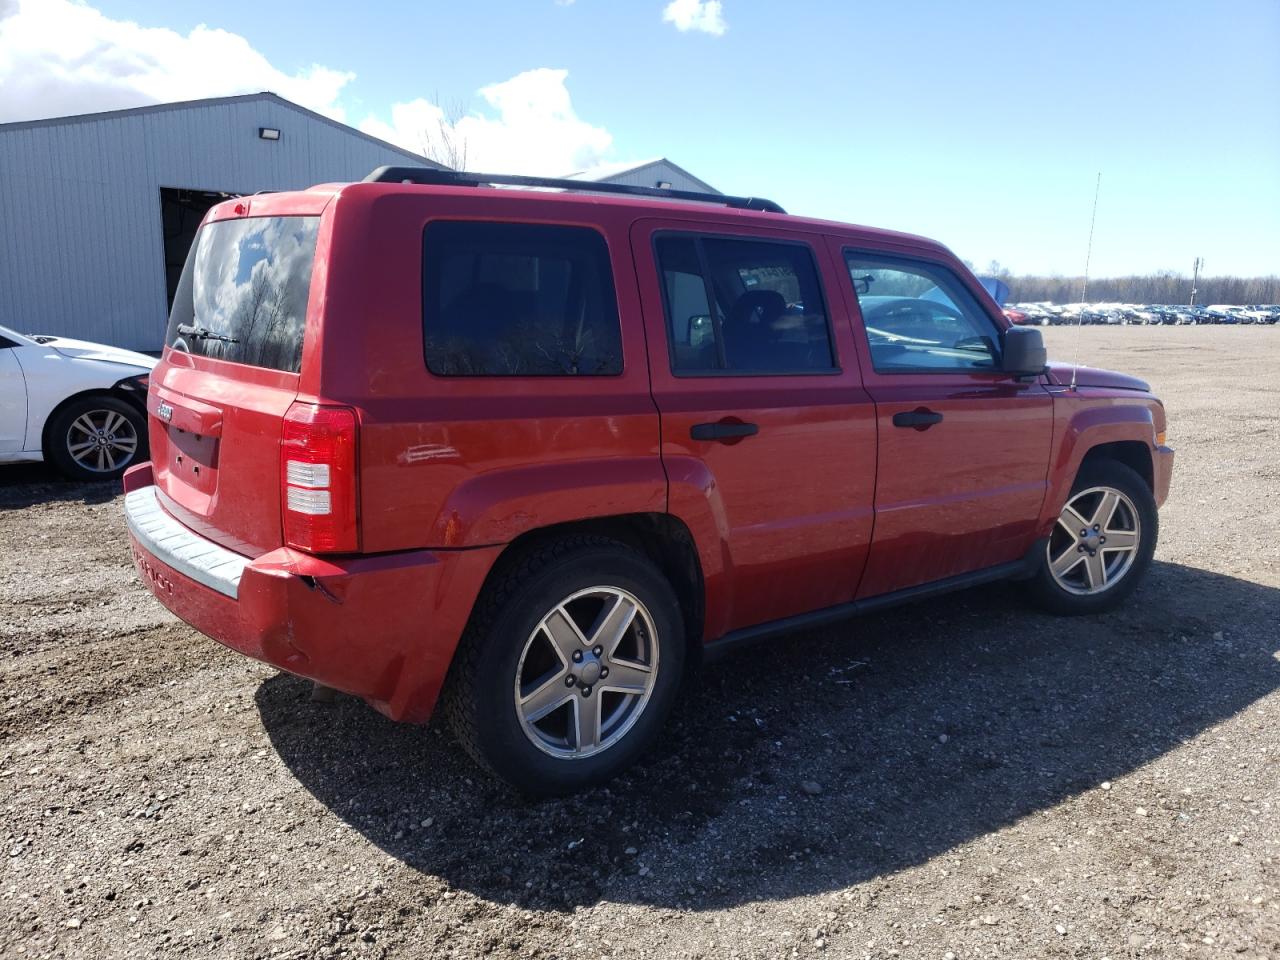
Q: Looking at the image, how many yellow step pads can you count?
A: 0